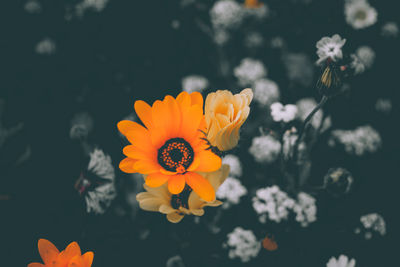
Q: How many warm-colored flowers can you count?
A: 4